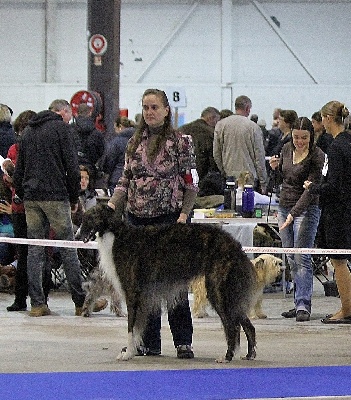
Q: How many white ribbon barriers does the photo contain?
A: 1